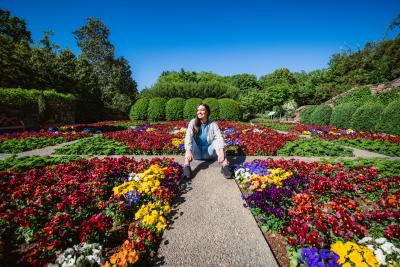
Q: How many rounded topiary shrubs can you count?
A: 11